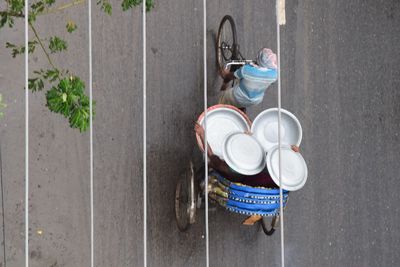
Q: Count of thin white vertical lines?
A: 5